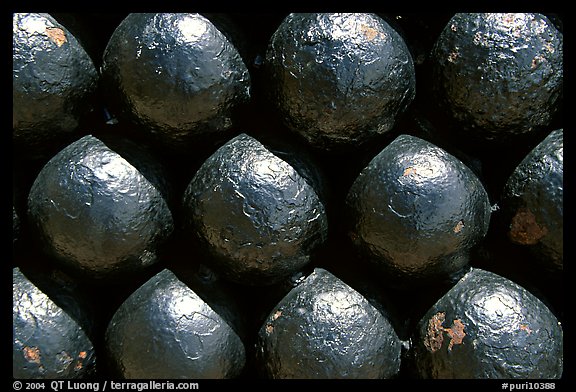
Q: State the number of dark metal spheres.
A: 12